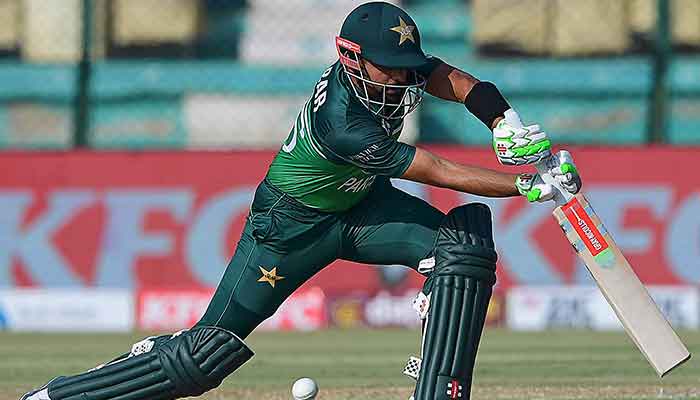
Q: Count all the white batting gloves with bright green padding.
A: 2